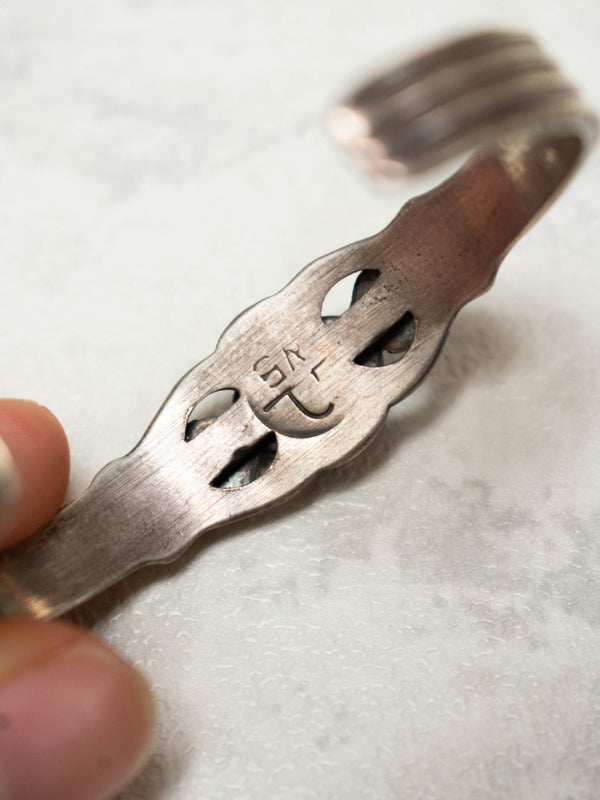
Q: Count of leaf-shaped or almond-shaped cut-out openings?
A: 4